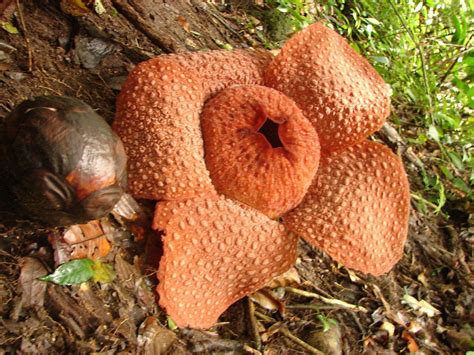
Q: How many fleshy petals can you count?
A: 5